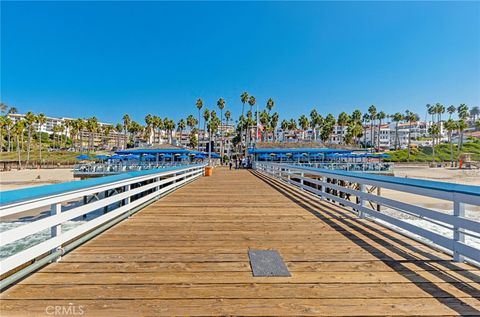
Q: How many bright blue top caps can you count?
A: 2